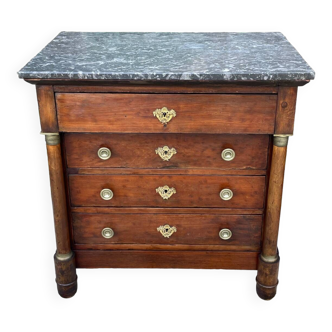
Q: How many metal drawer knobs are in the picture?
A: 6